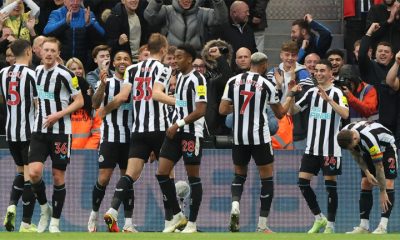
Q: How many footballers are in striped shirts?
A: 8